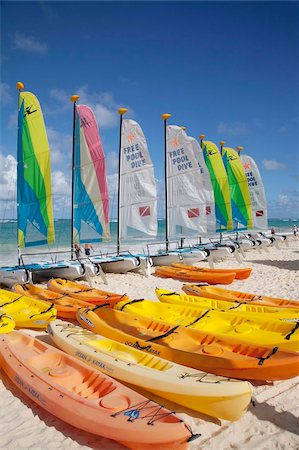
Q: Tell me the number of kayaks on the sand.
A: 12